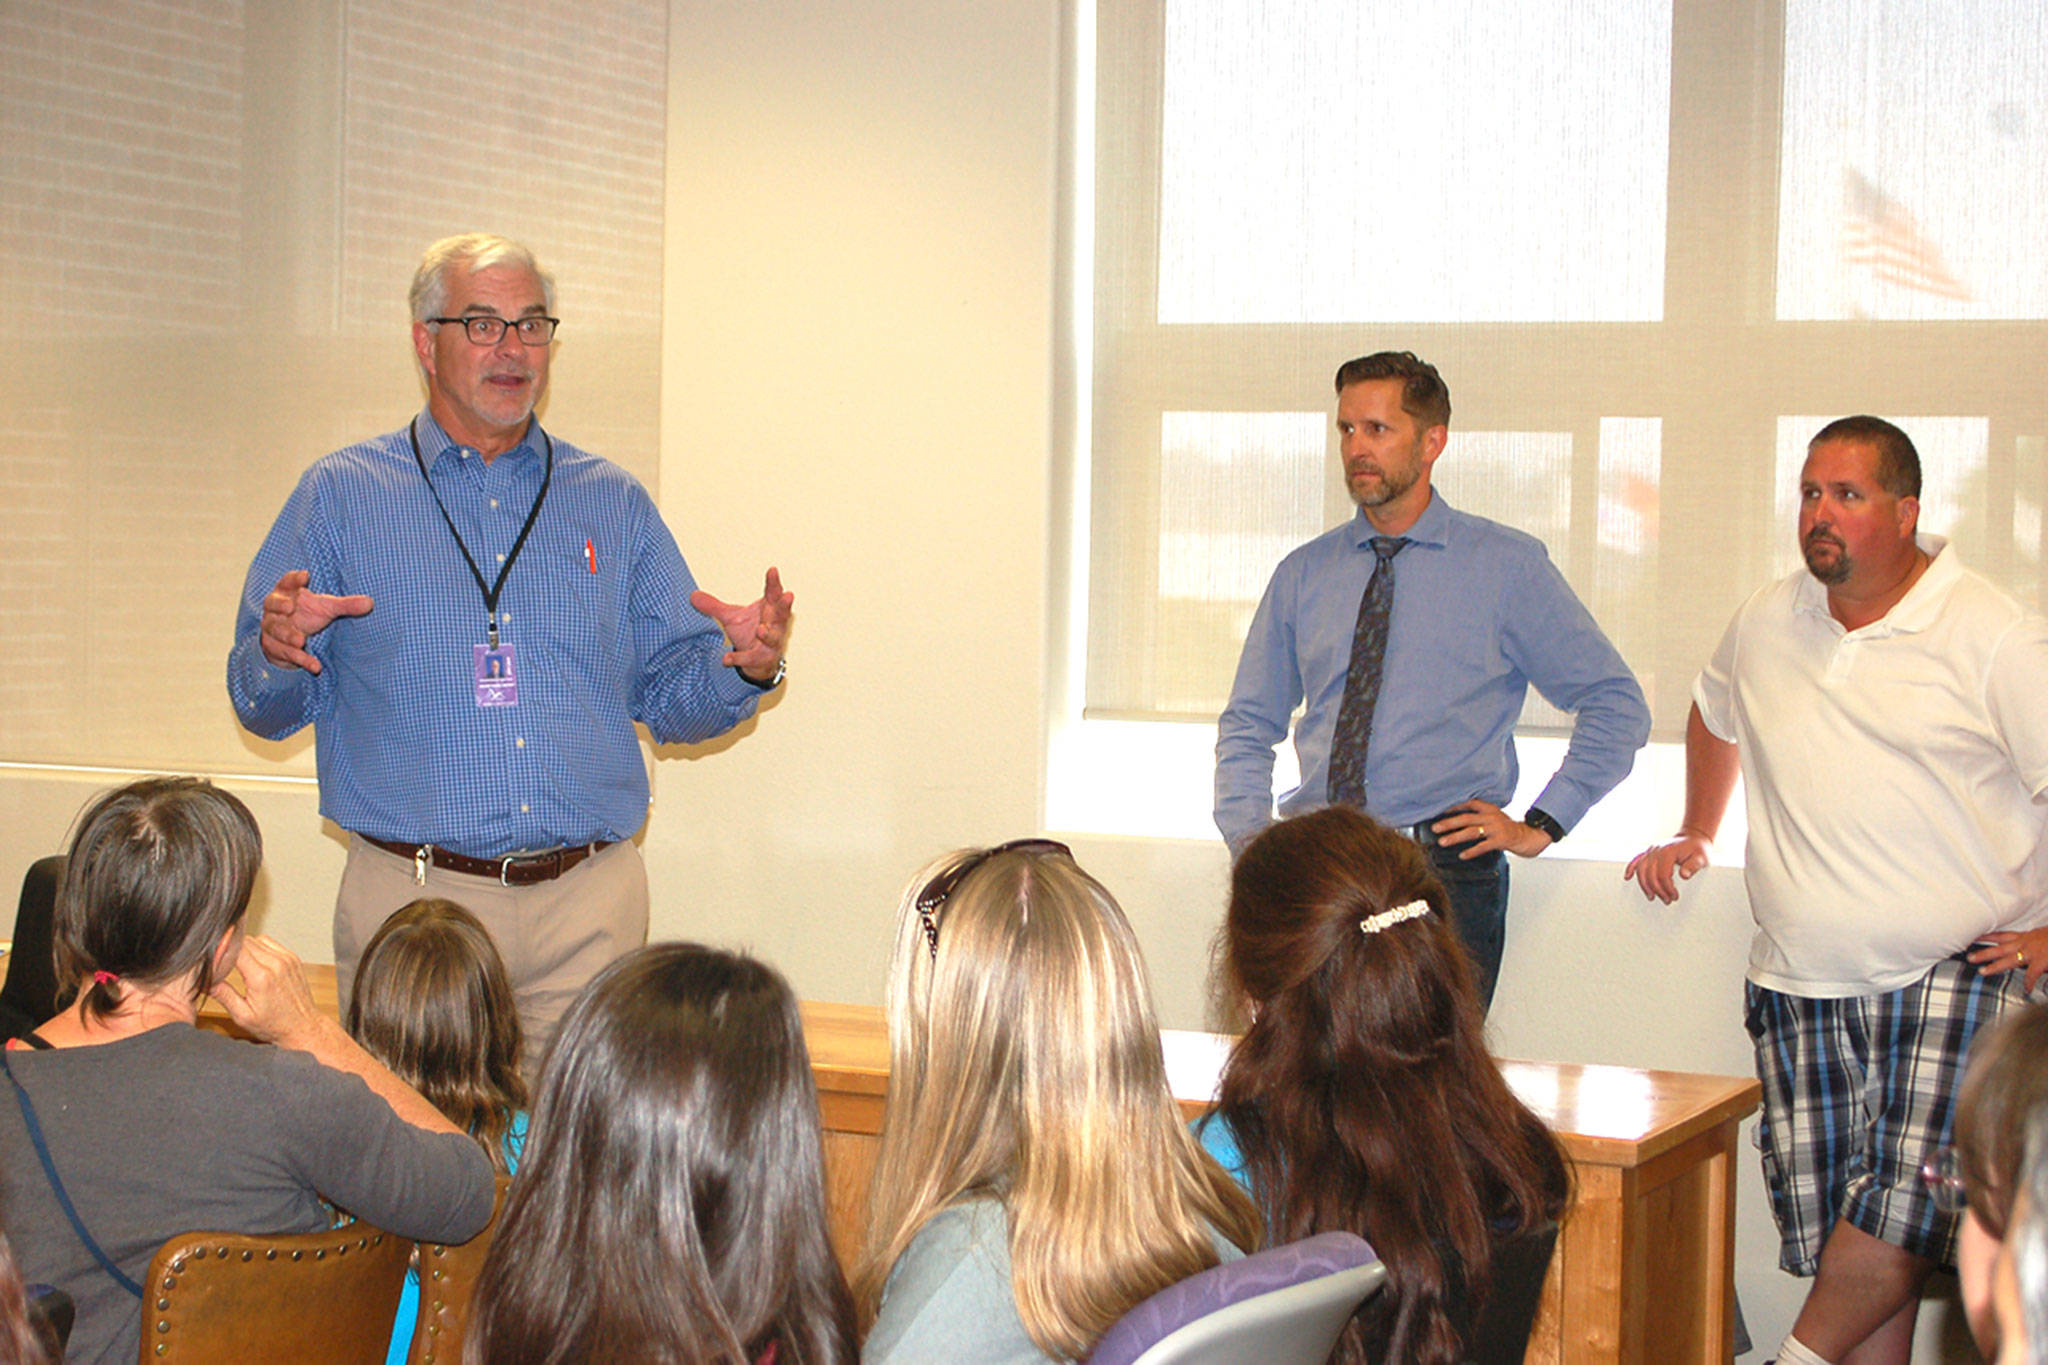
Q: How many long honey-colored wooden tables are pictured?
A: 1